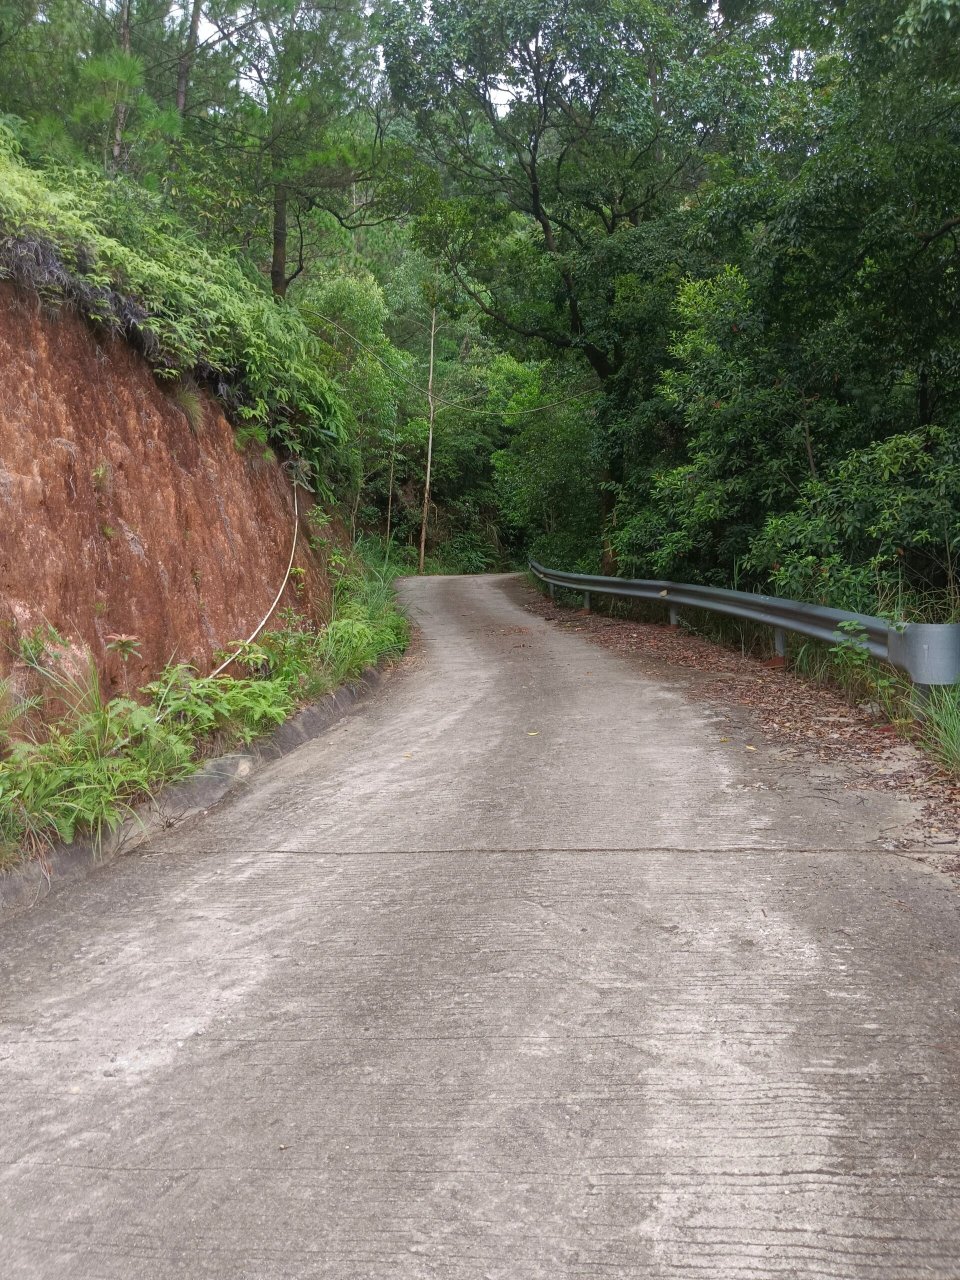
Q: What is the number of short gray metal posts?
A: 5